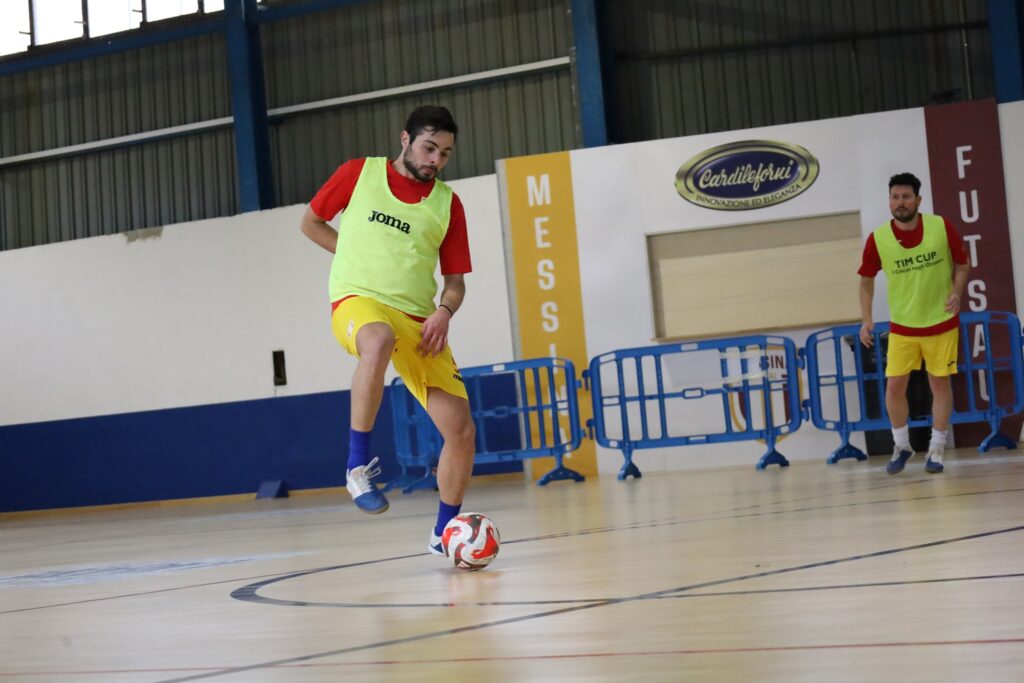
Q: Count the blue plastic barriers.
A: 4